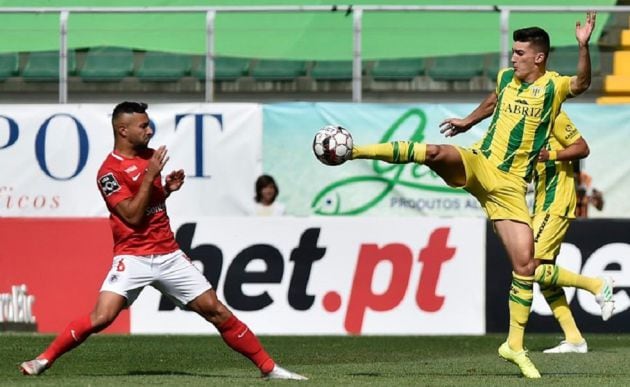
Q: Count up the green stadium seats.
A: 11